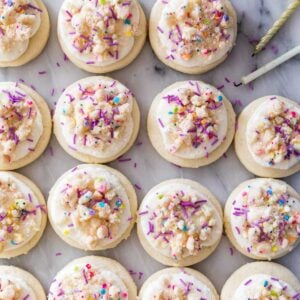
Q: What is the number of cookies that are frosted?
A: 15